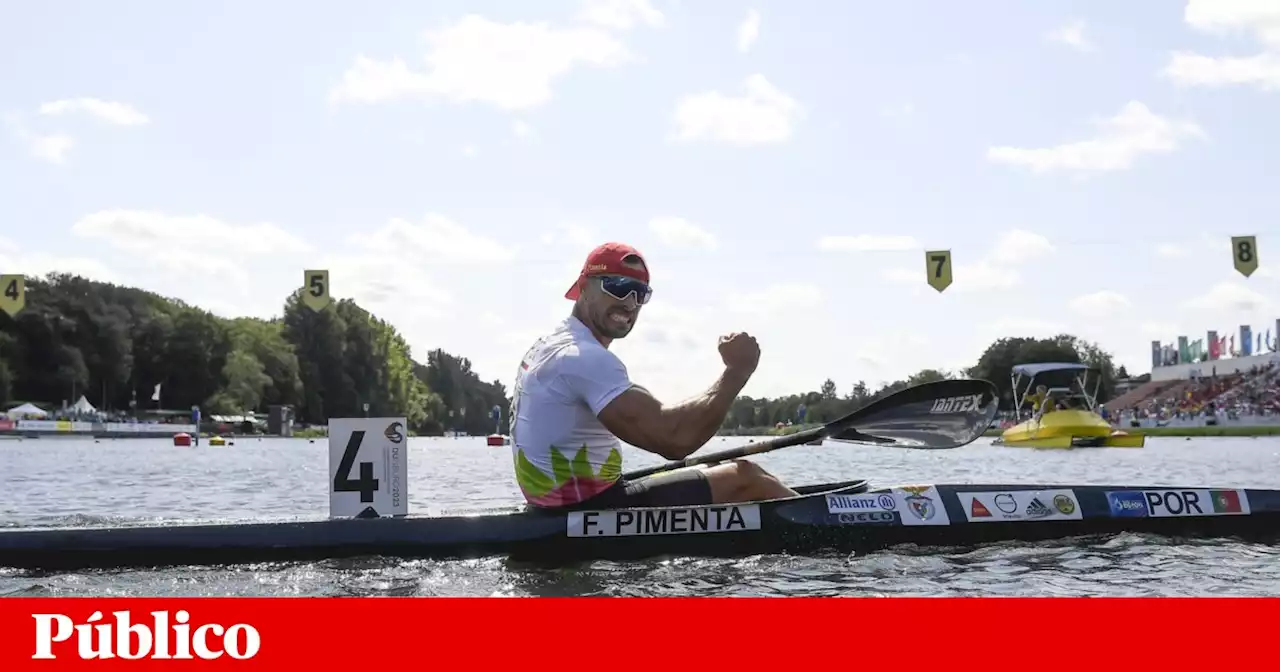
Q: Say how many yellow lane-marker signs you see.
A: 4